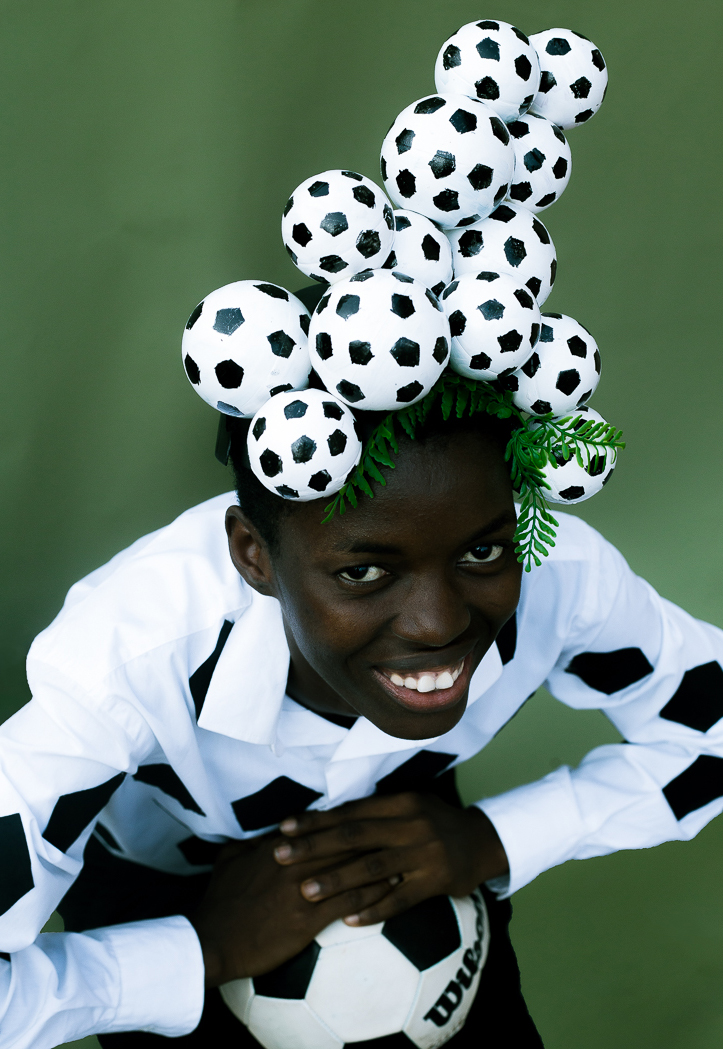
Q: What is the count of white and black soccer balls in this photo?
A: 14